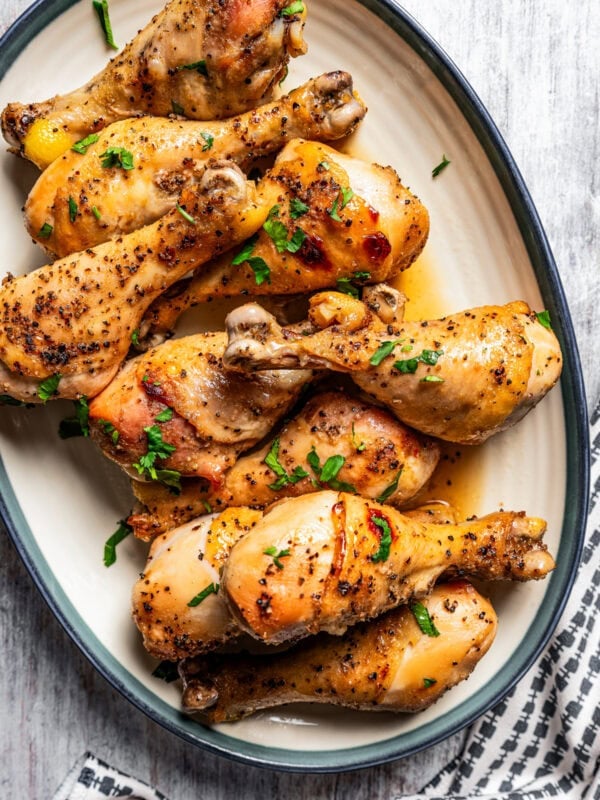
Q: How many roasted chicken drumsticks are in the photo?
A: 10